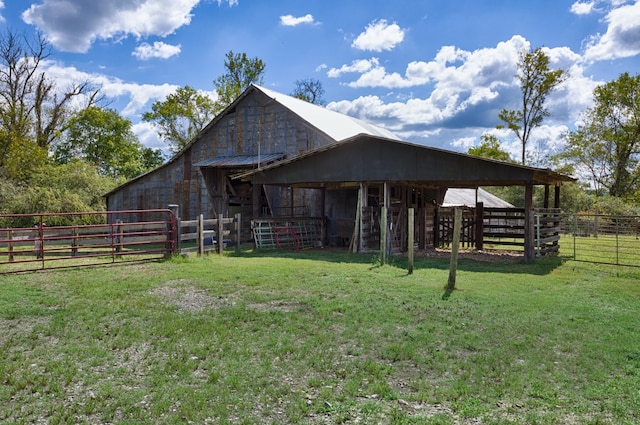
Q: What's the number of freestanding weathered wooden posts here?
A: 3